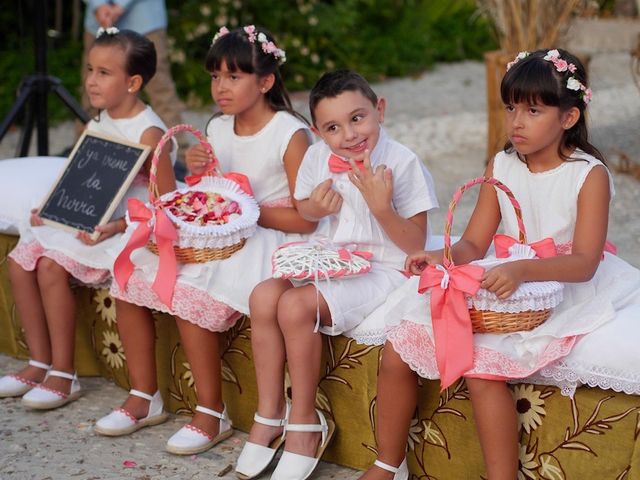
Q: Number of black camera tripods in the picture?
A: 1